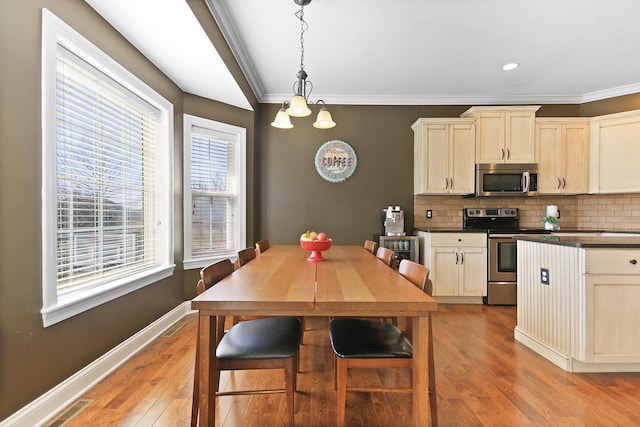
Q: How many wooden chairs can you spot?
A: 6